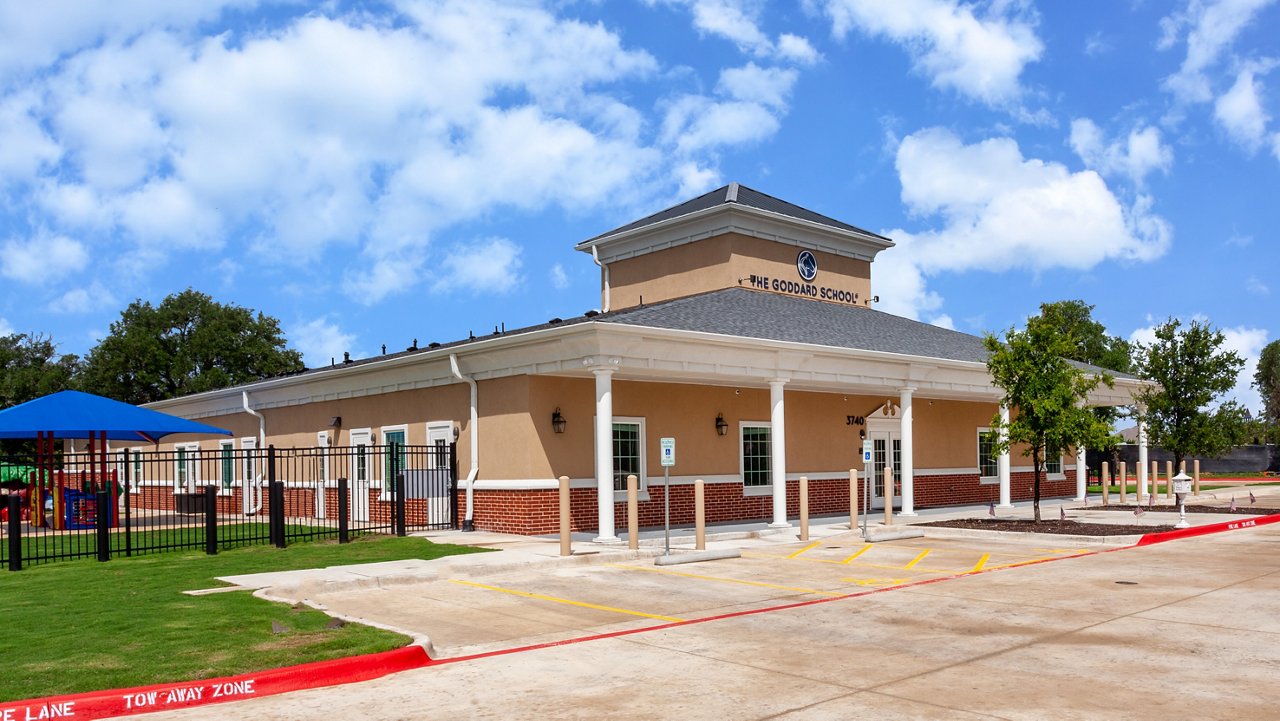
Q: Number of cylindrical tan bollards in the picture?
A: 13